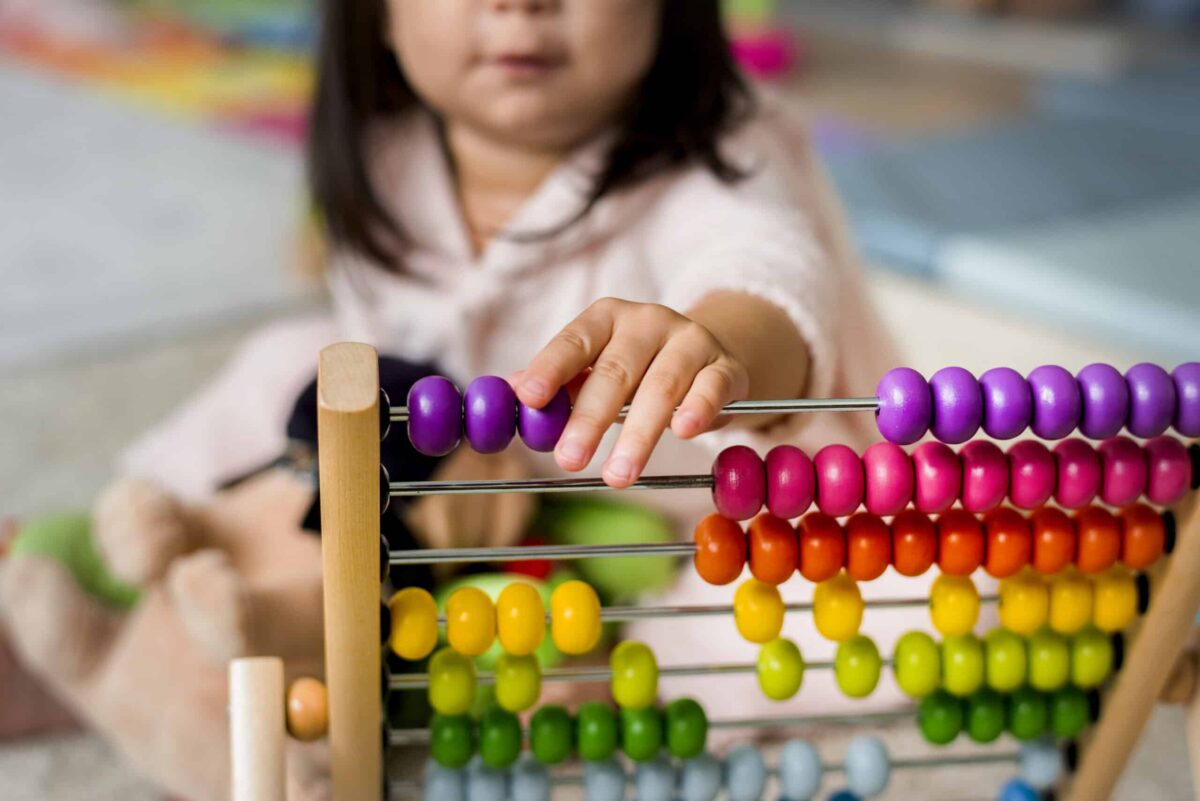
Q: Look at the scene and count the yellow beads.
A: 10